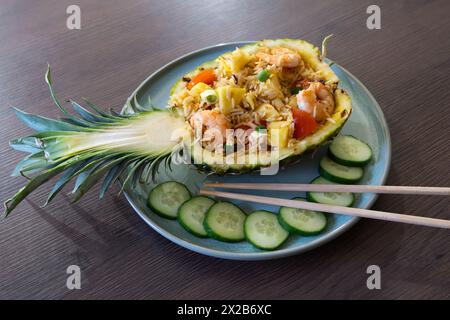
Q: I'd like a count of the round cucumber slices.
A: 8